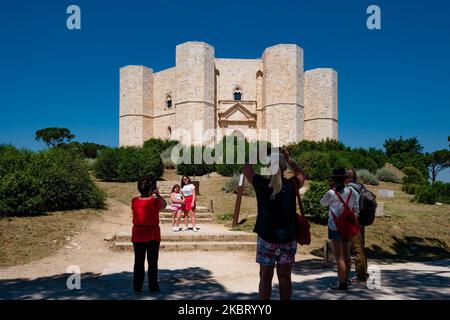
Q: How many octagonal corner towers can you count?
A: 4